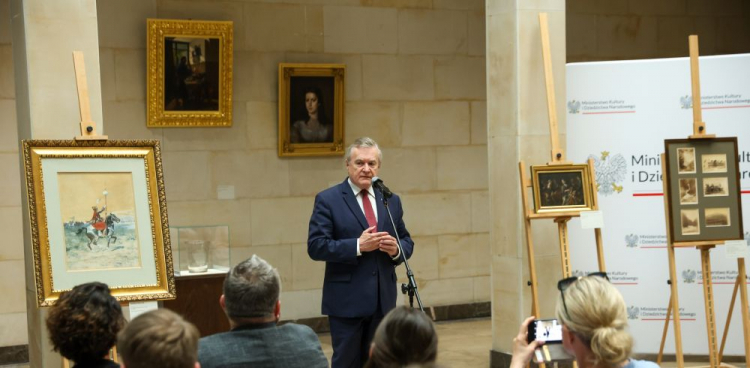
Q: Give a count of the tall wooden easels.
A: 3